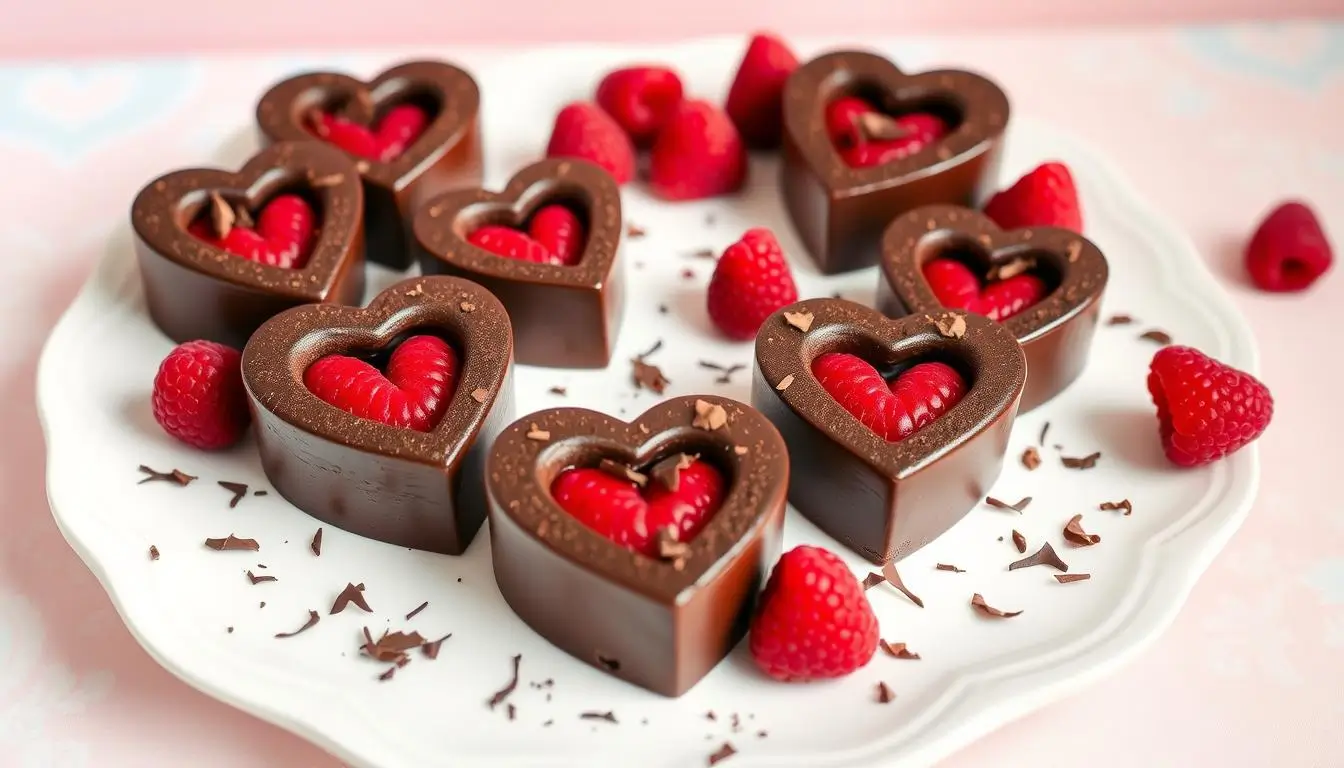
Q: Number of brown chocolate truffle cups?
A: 8